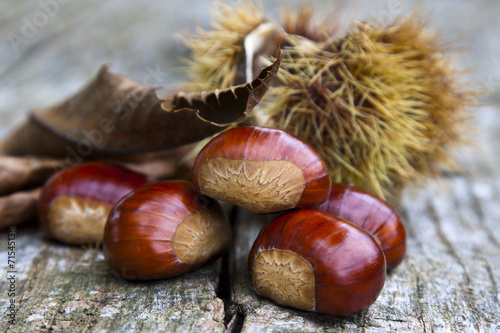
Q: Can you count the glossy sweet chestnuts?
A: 5